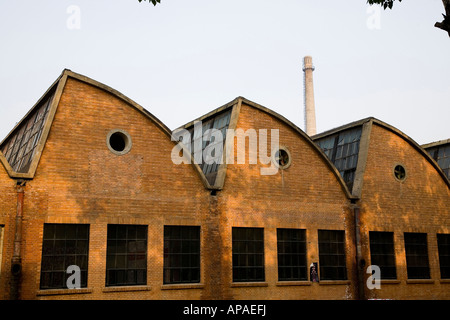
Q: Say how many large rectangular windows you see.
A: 9